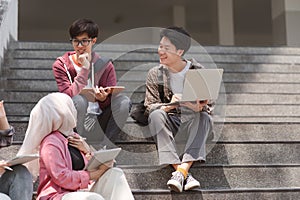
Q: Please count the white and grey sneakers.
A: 2